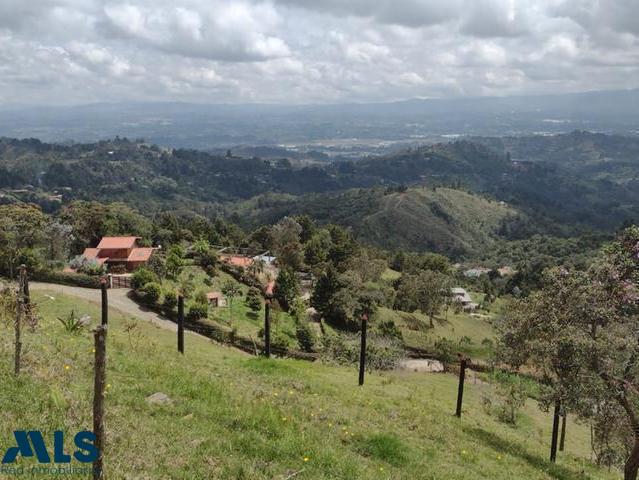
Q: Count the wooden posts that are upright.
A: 10